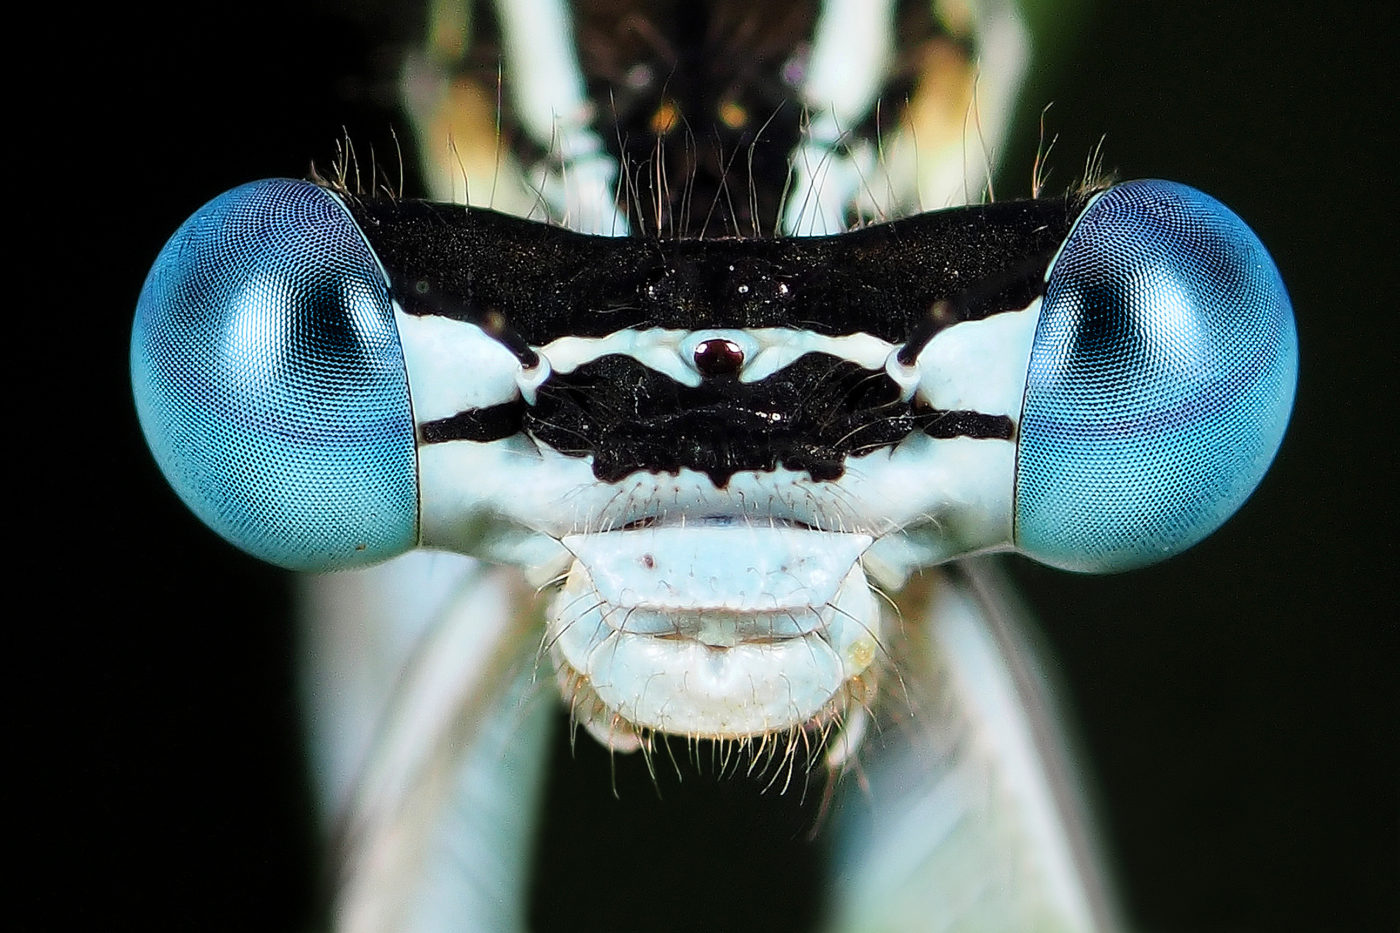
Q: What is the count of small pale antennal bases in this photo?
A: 2